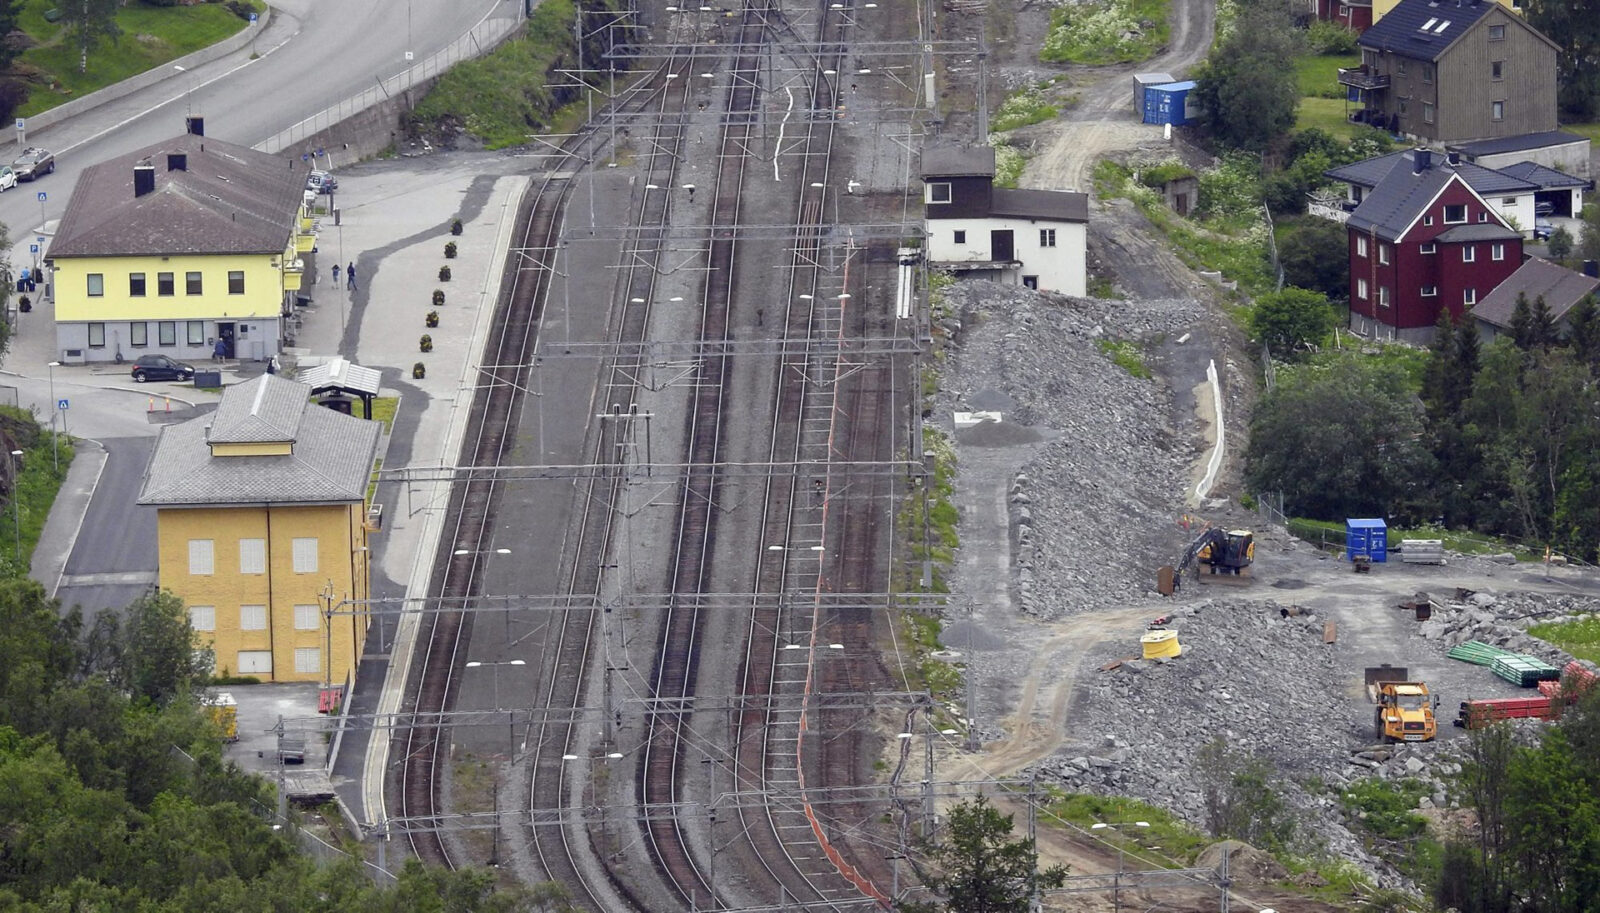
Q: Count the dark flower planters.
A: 7